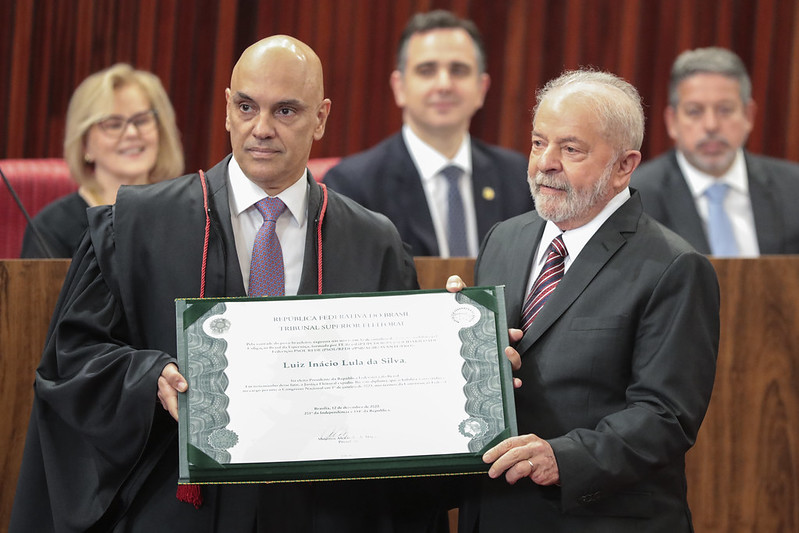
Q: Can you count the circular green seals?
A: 2